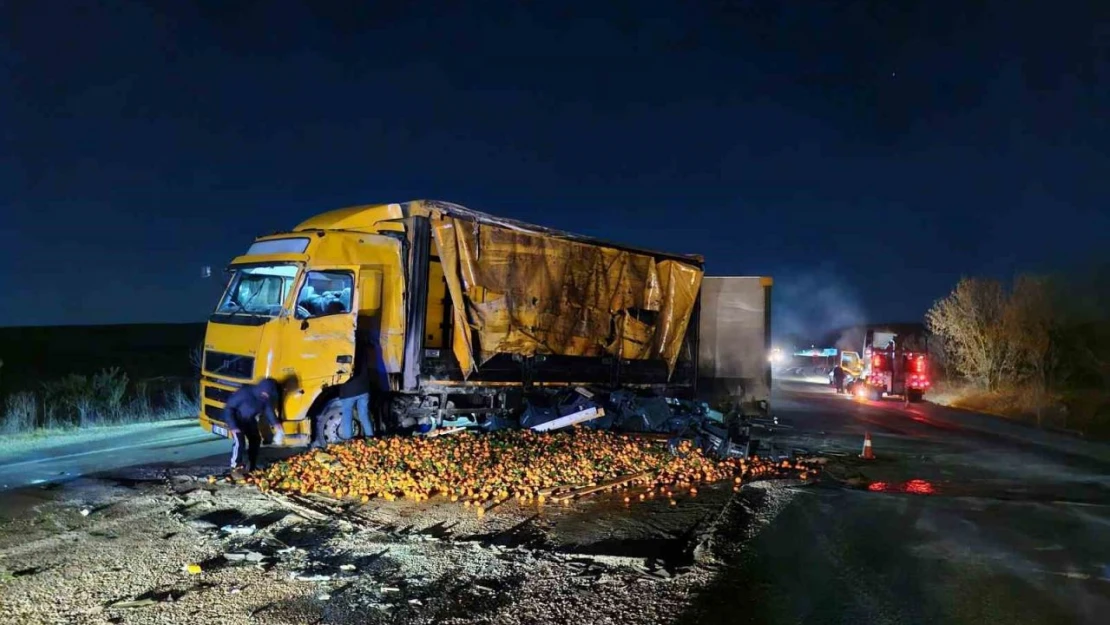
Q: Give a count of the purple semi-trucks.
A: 0